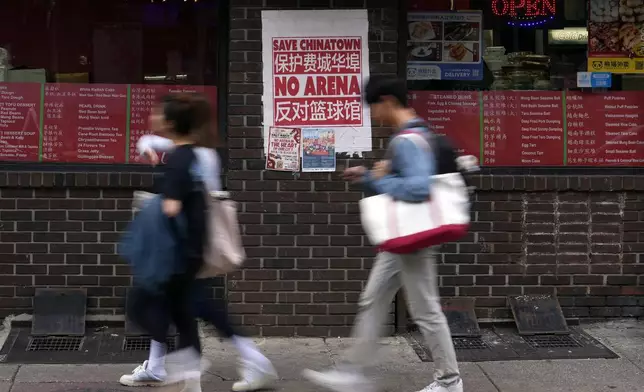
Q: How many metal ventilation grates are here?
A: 4